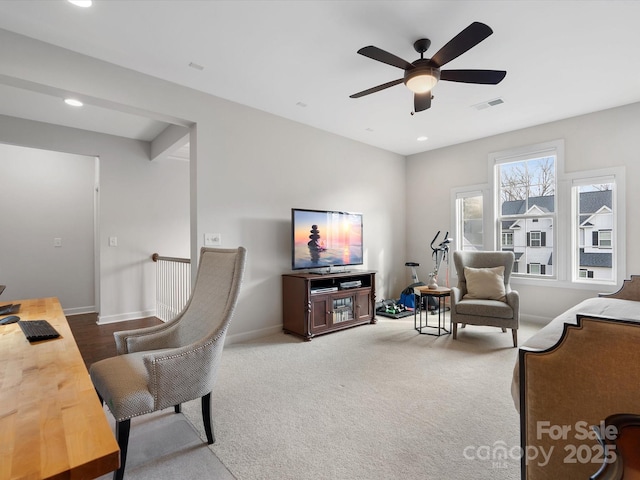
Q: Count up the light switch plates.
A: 3